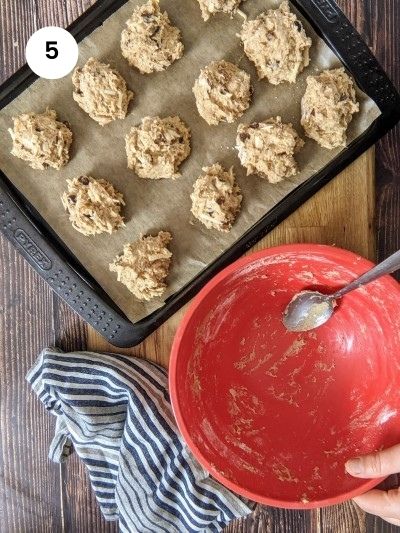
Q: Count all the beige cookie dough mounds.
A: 12